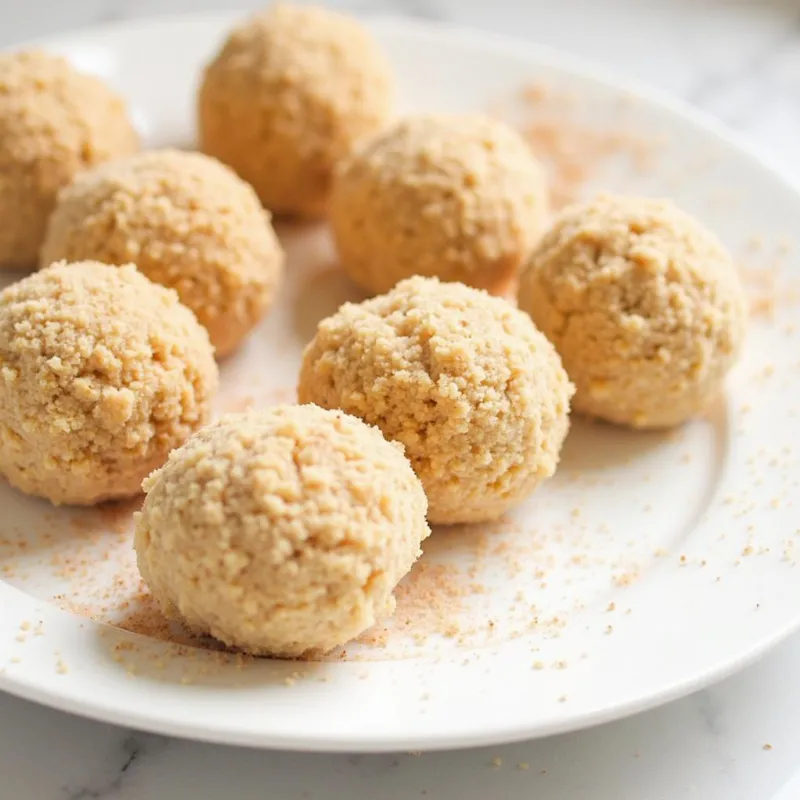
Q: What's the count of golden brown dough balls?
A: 8